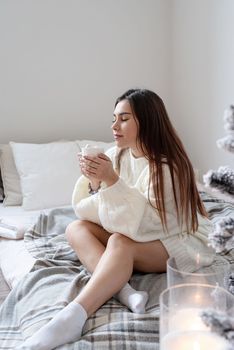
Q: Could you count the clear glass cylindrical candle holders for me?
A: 2